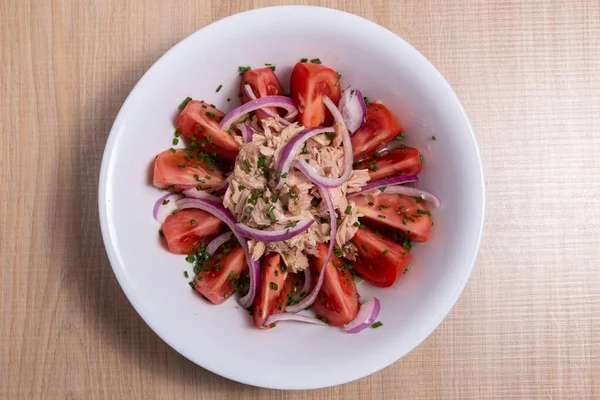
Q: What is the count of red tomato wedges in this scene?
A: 12